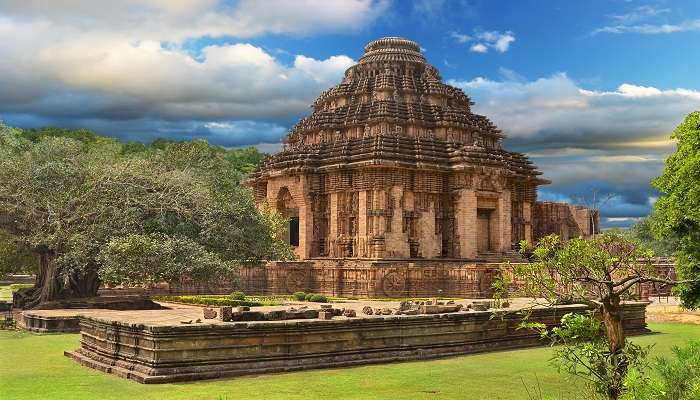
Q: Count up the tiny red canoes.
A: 0